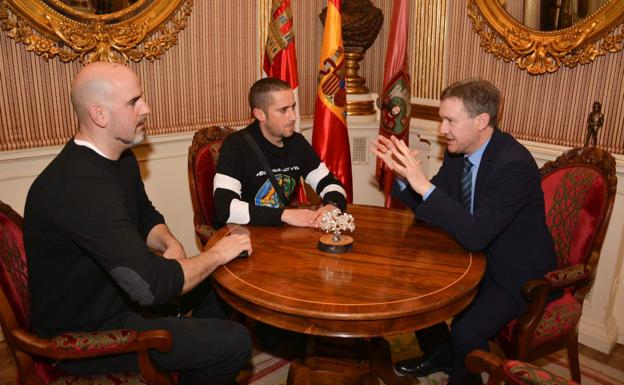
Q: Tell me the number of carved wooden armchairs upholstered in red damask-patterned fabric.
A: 4